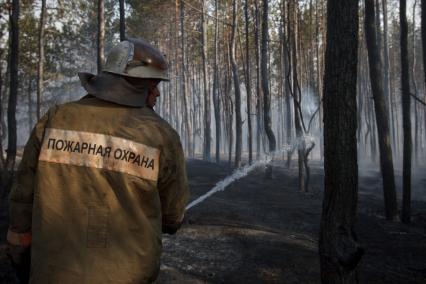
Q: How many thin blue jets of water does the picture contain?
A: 1